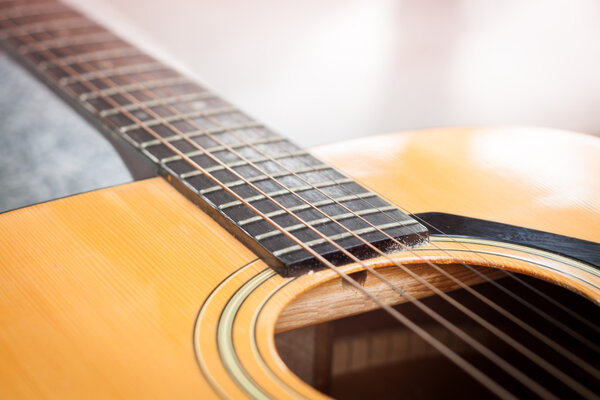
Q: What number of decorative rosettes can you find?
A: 1